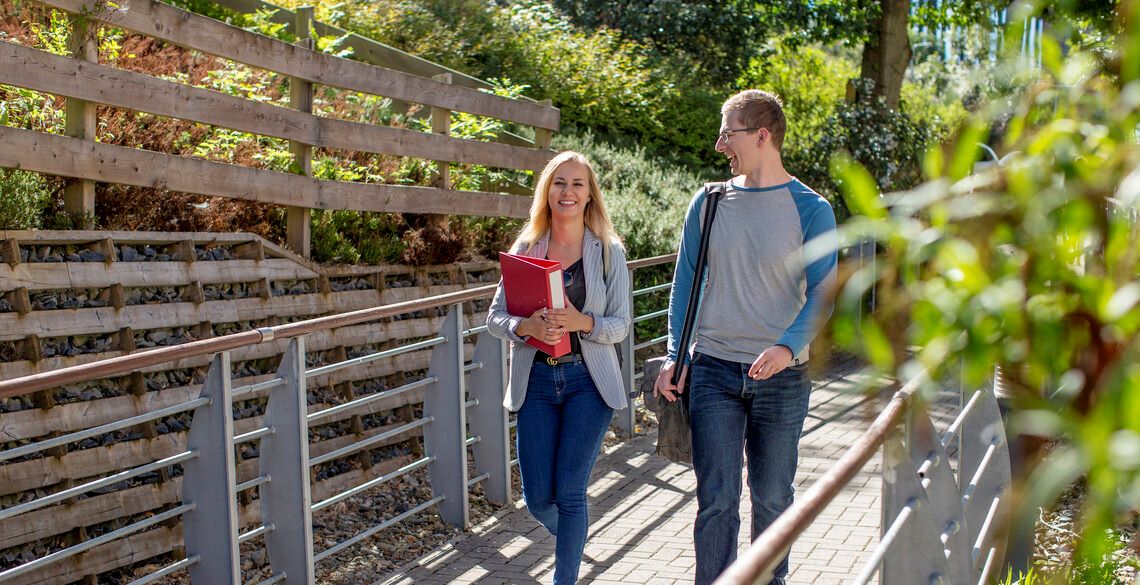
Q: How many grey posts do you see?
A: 8